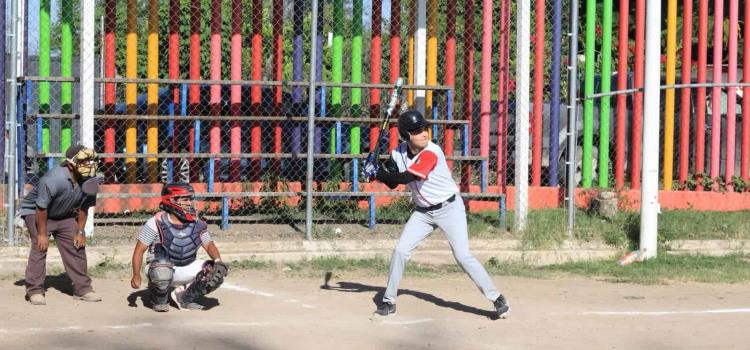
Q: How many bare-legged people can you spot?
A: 0